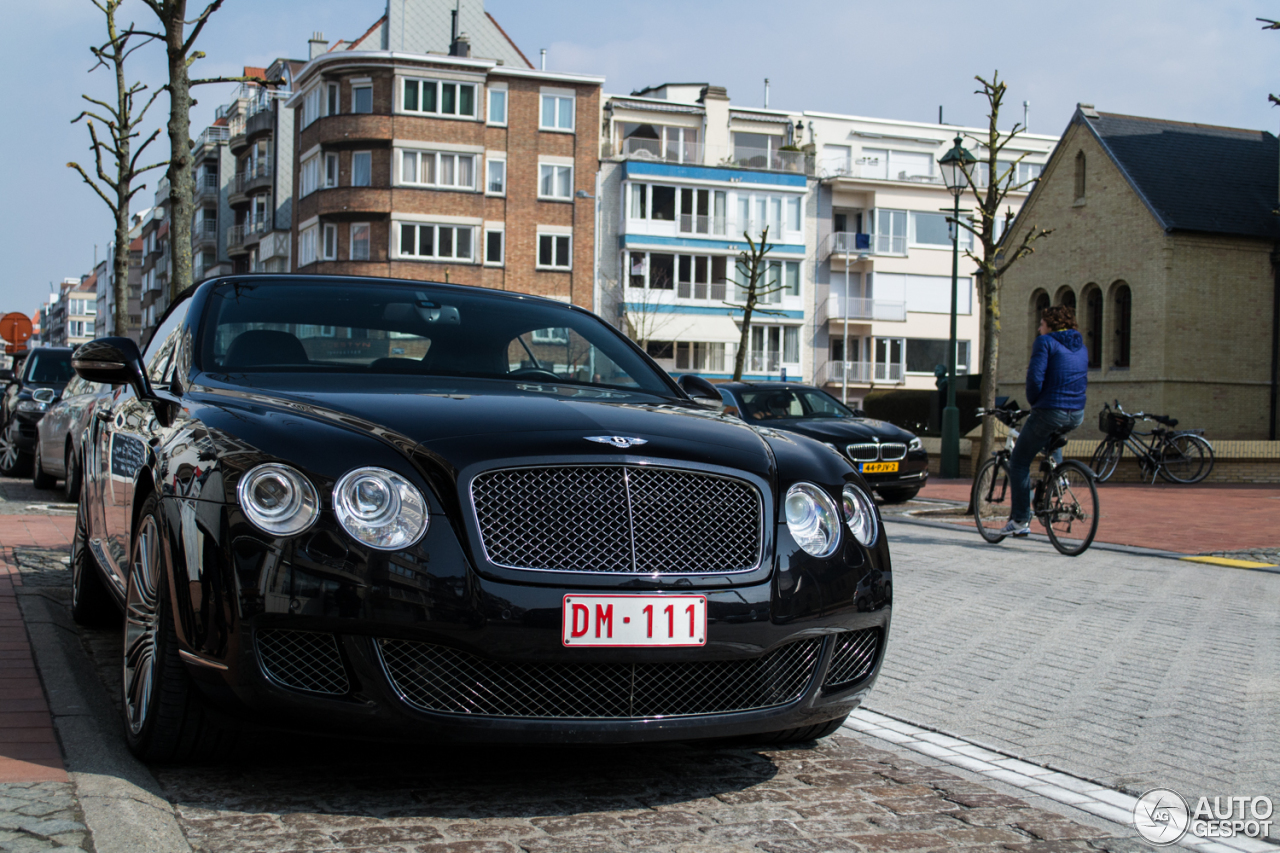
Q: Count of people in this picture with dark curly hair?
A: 1